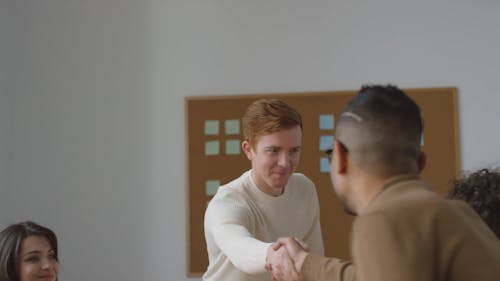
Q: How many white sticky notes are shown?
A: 0